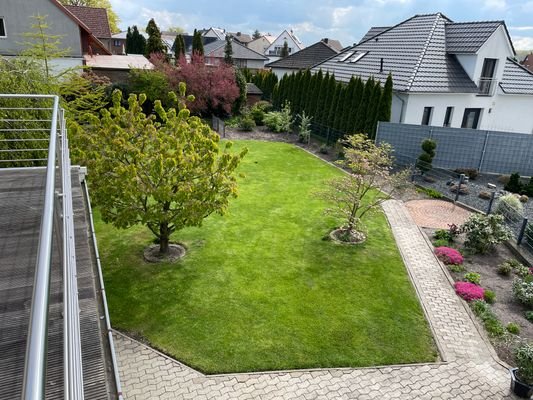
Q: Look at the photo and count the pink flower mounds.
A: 2